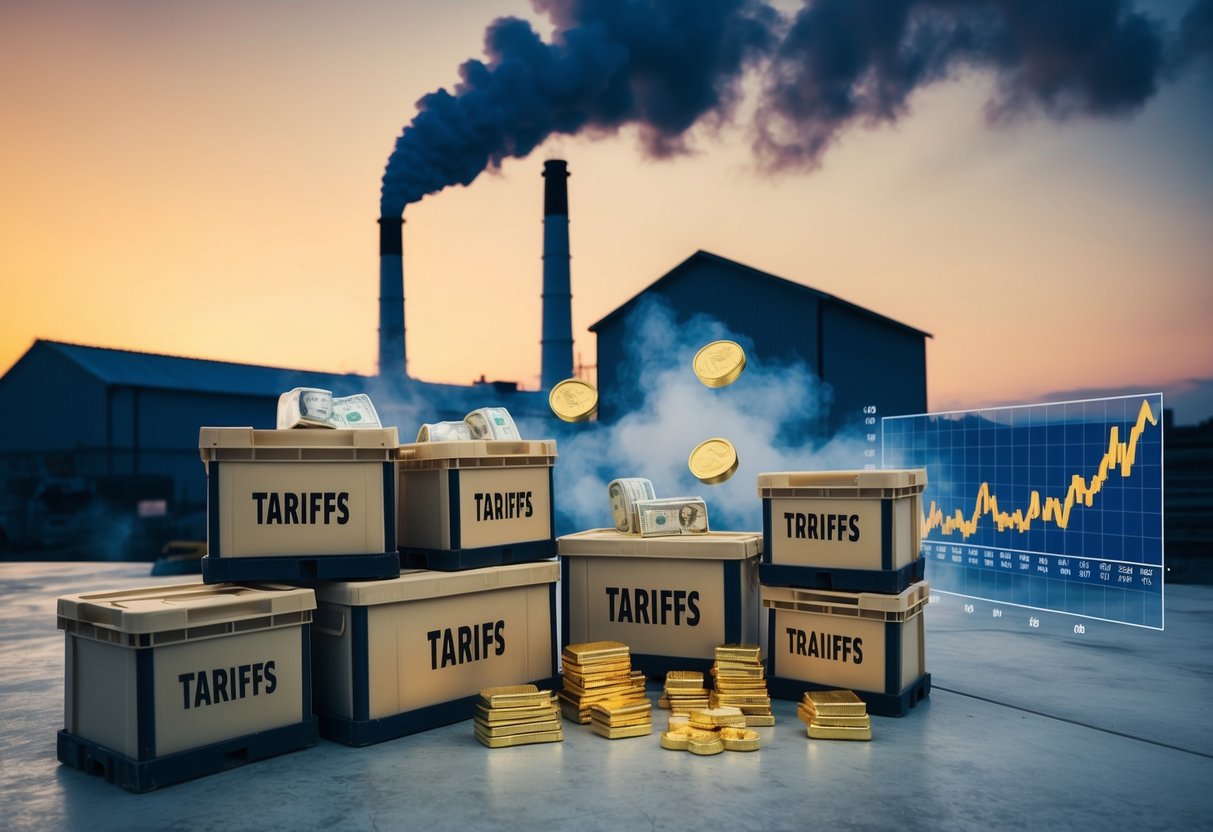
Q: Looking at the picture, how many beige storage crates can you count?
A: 7